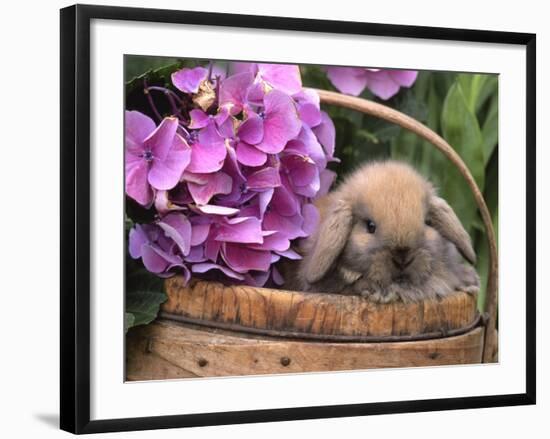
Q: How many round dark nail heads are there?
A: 2